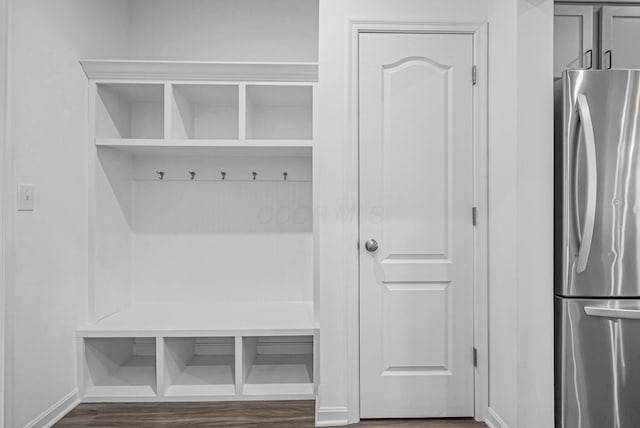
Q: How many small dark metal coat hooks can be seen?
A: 5